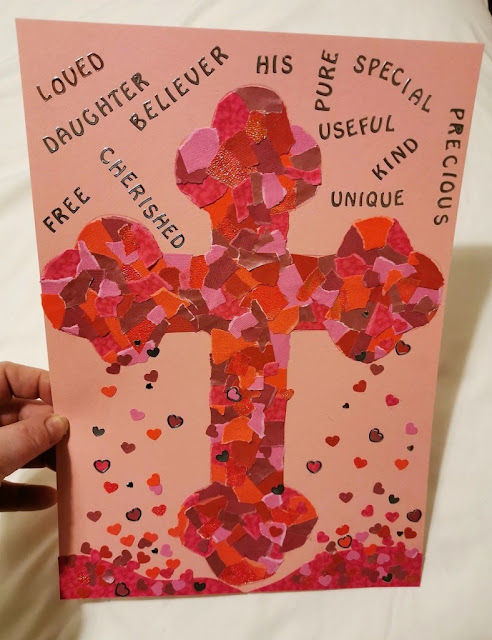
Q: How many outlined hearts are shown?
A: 10